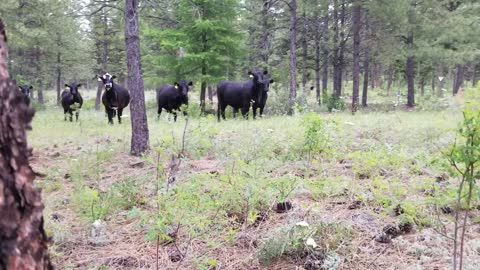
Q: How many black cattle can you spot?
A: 6